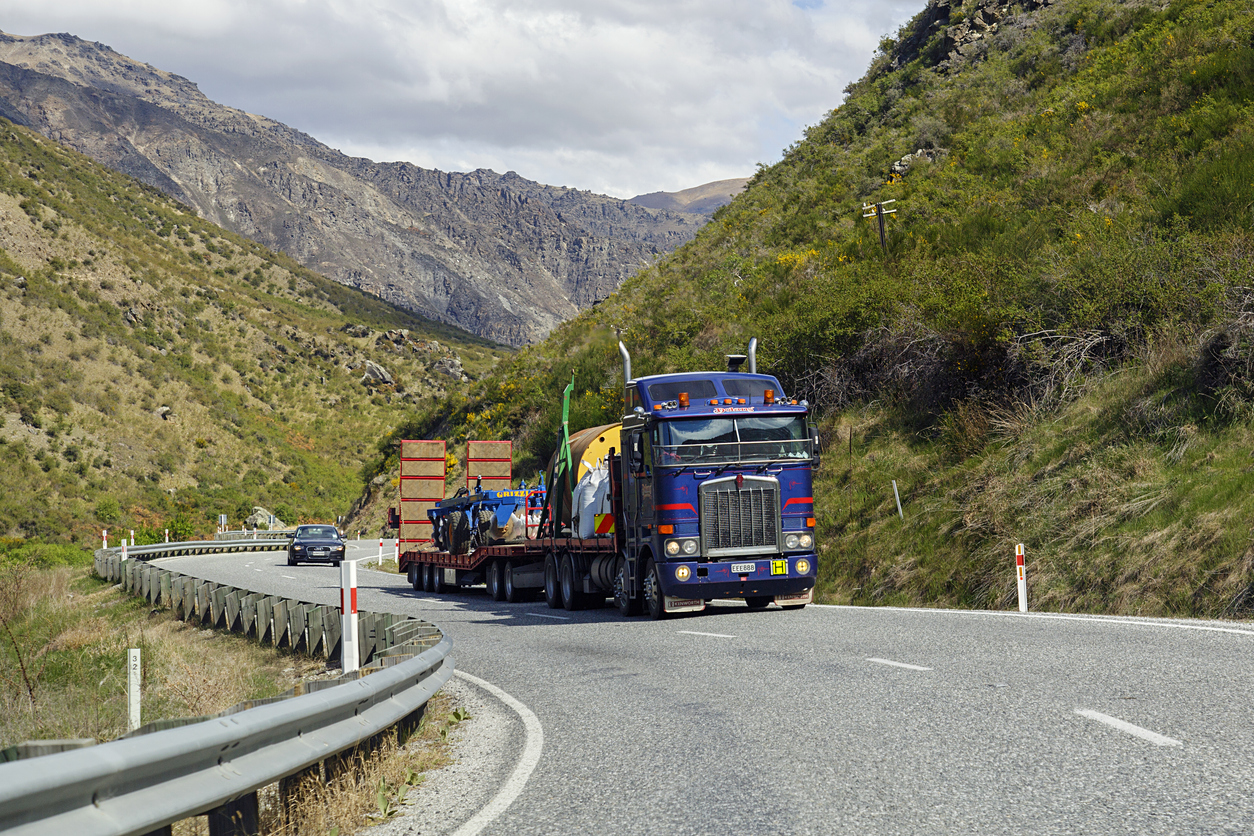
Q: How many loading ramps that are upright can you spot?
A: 2